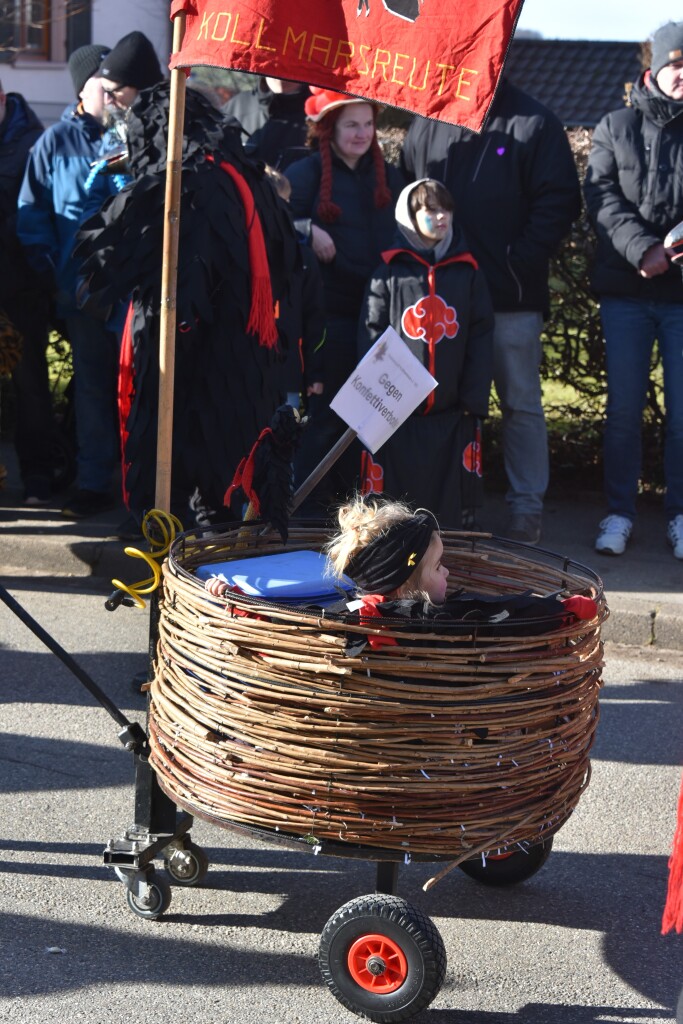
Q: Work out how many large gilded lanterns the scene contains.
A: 0